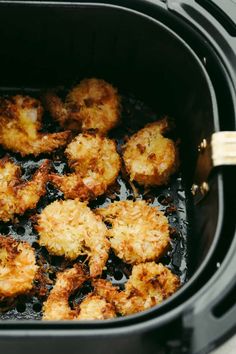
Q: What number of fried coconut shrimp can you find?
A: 10